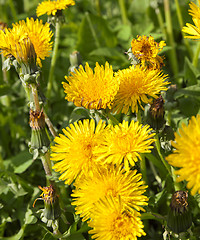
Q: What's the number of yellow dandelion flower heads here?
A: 11